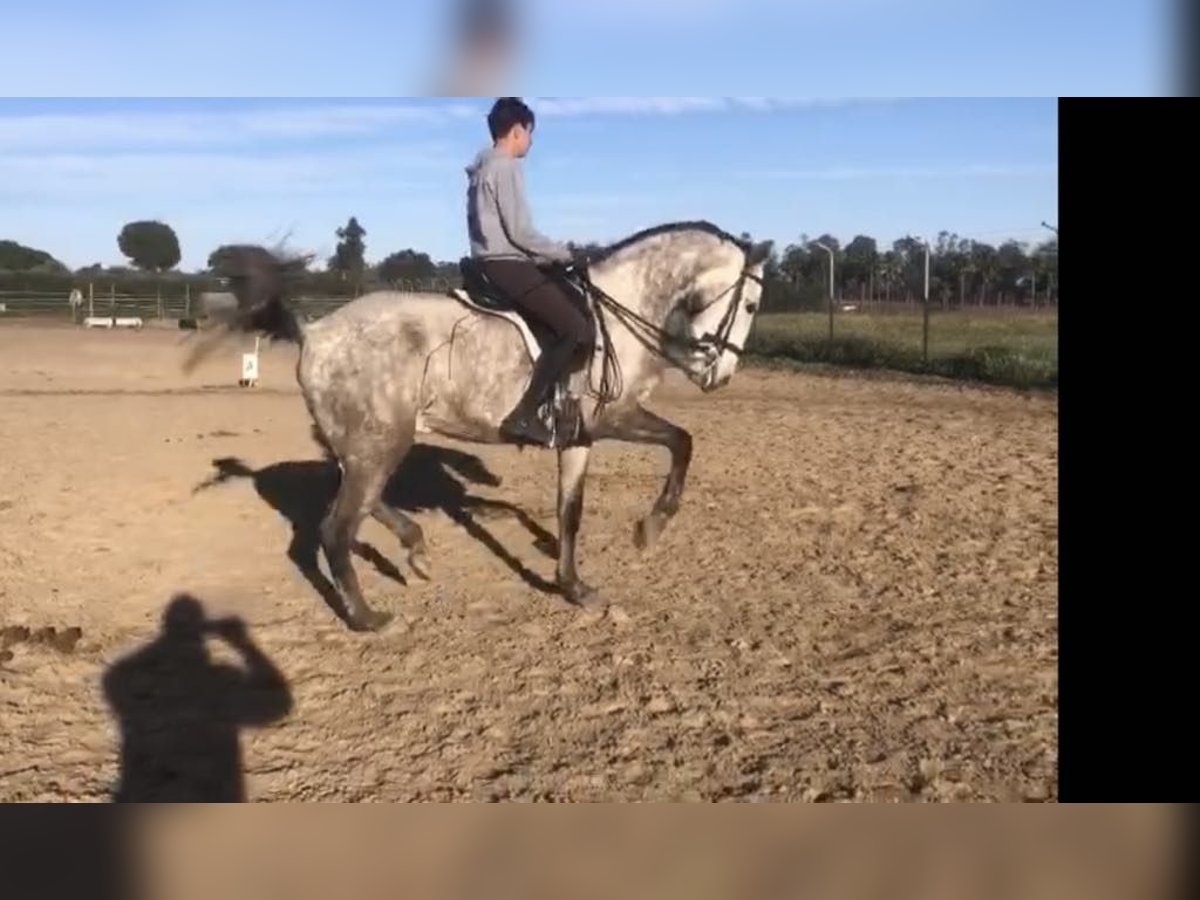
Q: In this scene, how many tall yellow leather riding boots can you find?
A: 0